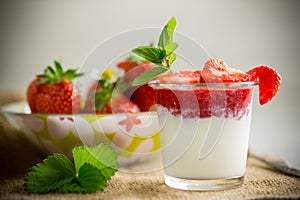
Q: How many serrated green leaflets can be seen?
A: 3